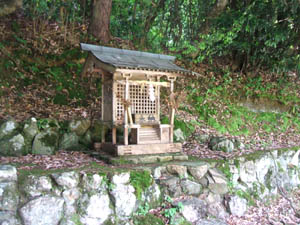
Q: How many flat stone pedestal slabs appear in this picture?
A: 1